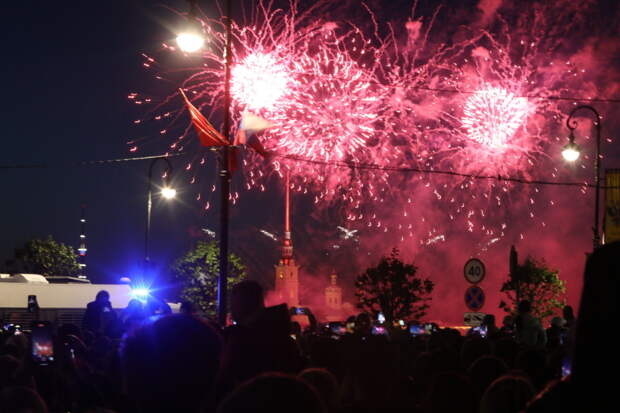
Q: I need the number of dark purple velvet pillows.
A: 0